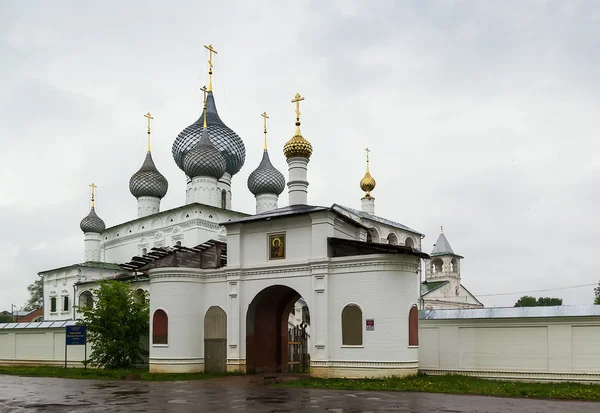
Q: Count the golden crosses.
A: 7